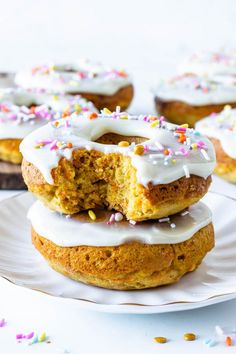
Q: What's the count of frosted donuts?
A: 7